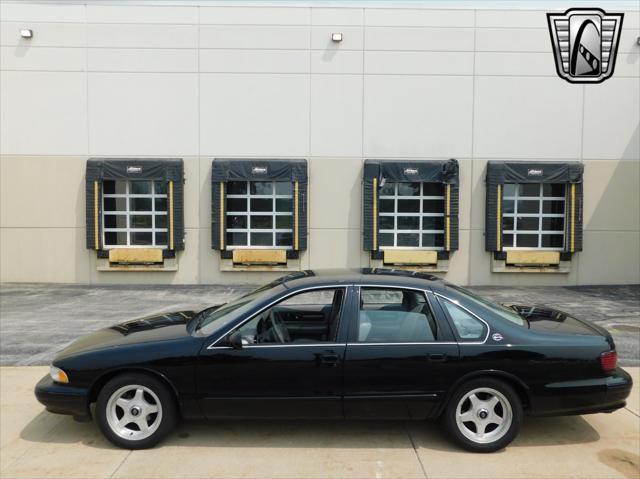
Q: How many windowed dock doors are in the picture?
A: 4